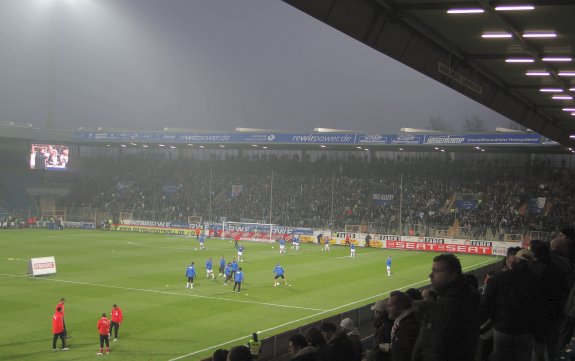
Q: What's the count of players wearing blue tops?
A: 15